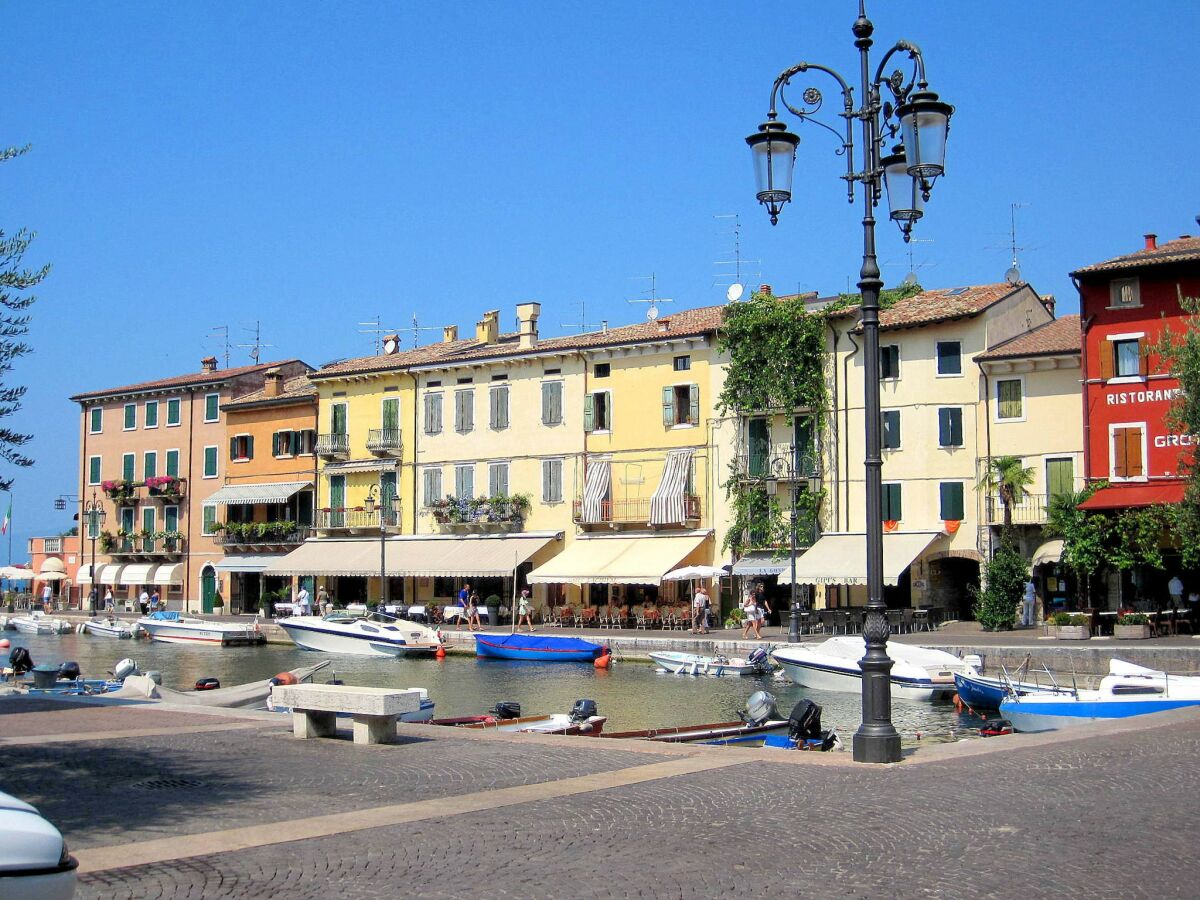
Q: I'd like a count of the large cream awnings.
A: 3